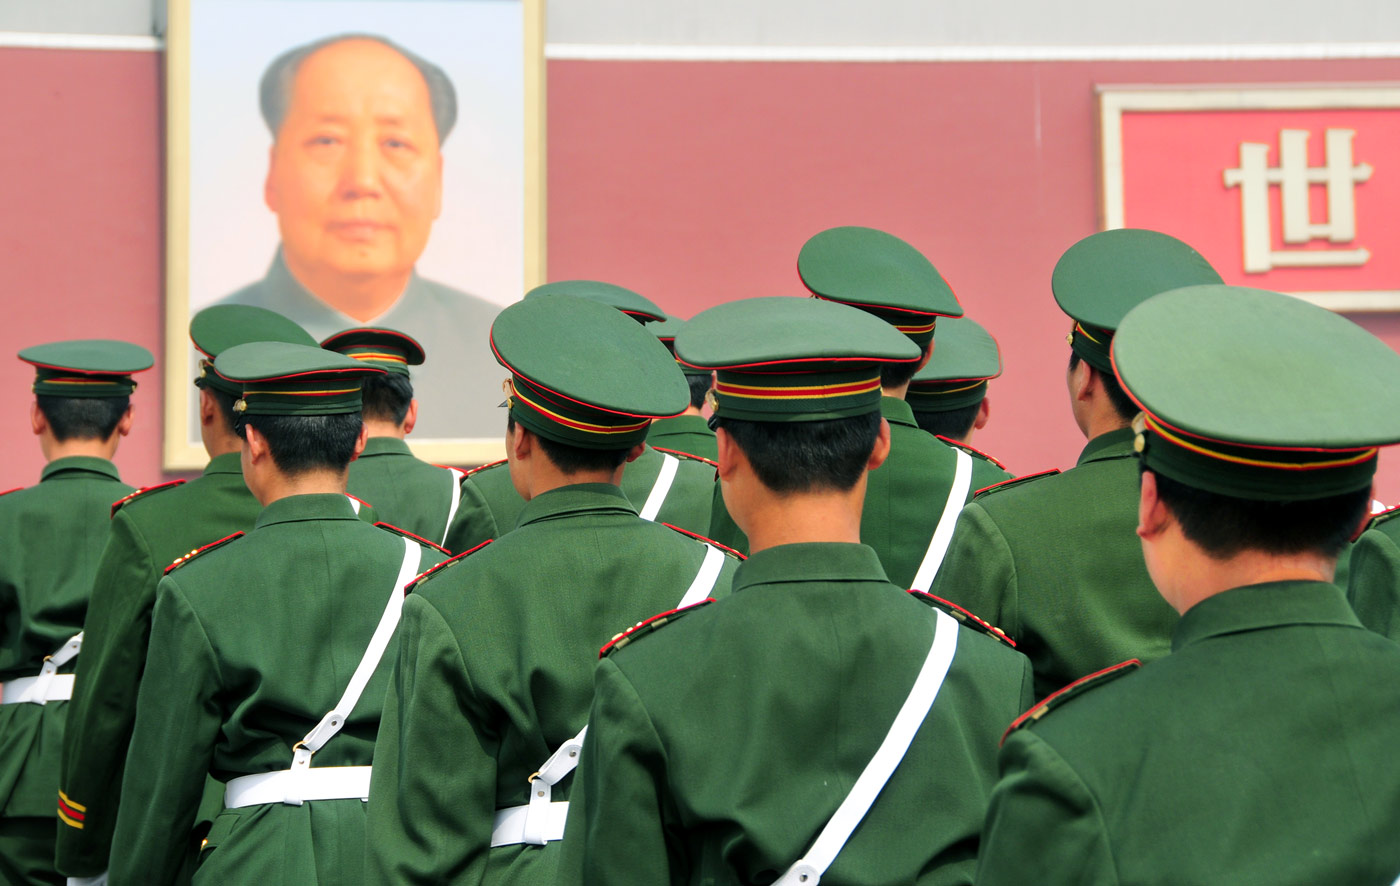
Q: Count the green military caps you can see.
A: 12